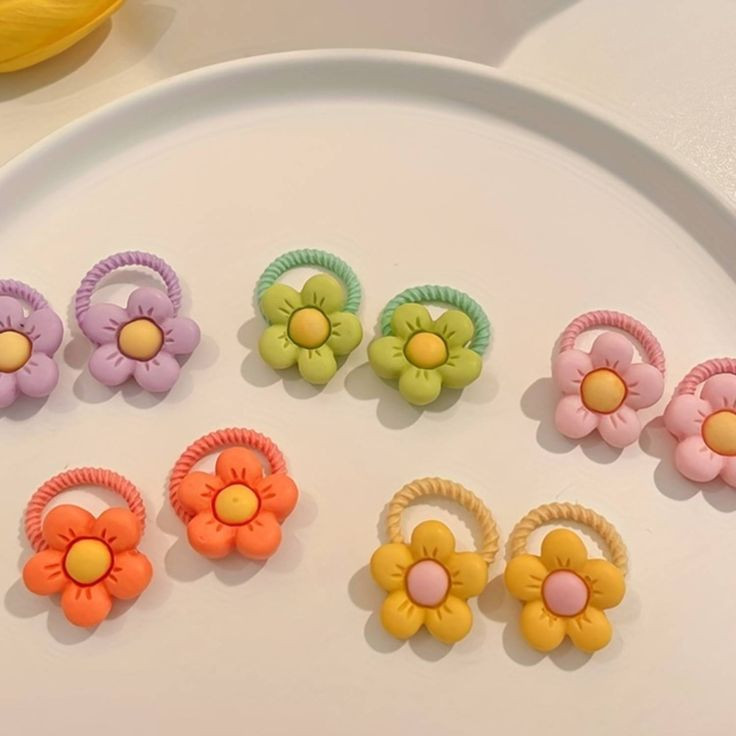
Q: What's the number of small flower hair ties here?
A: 10